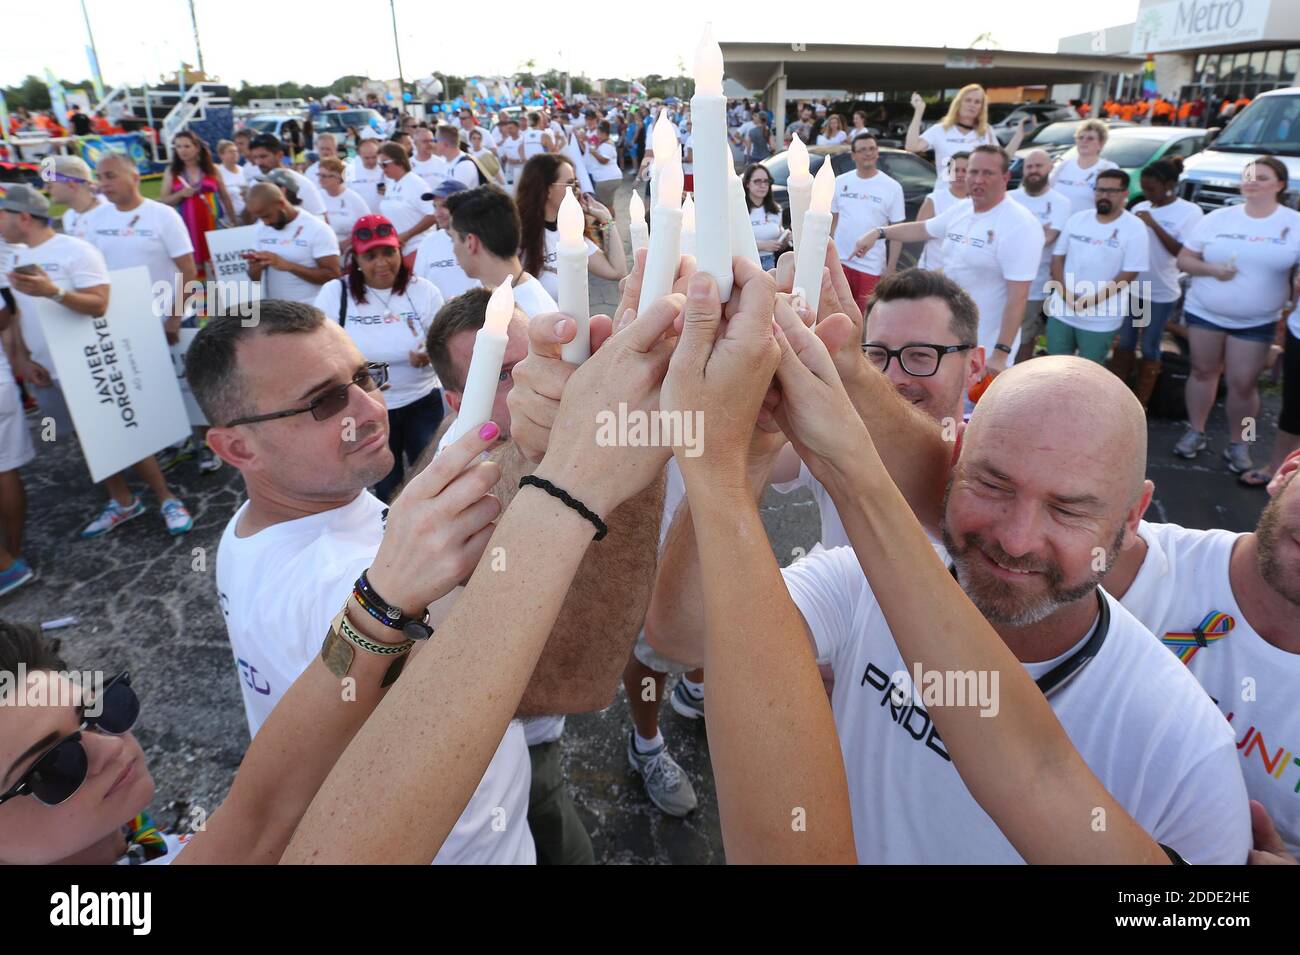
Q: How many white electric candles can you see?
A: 10